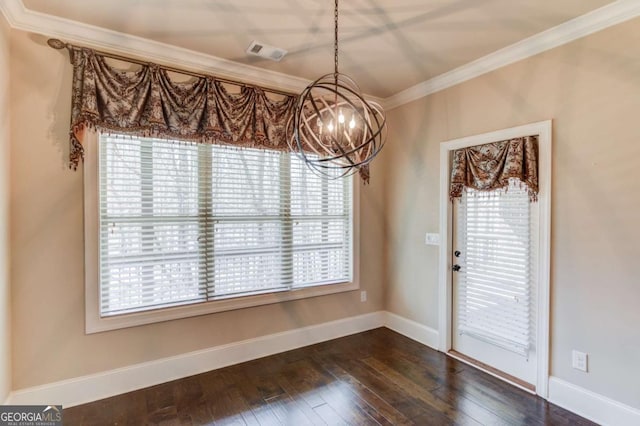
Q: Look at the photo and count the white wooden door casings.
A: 1